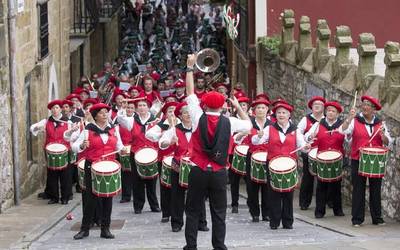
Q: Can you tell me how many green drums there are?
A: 14